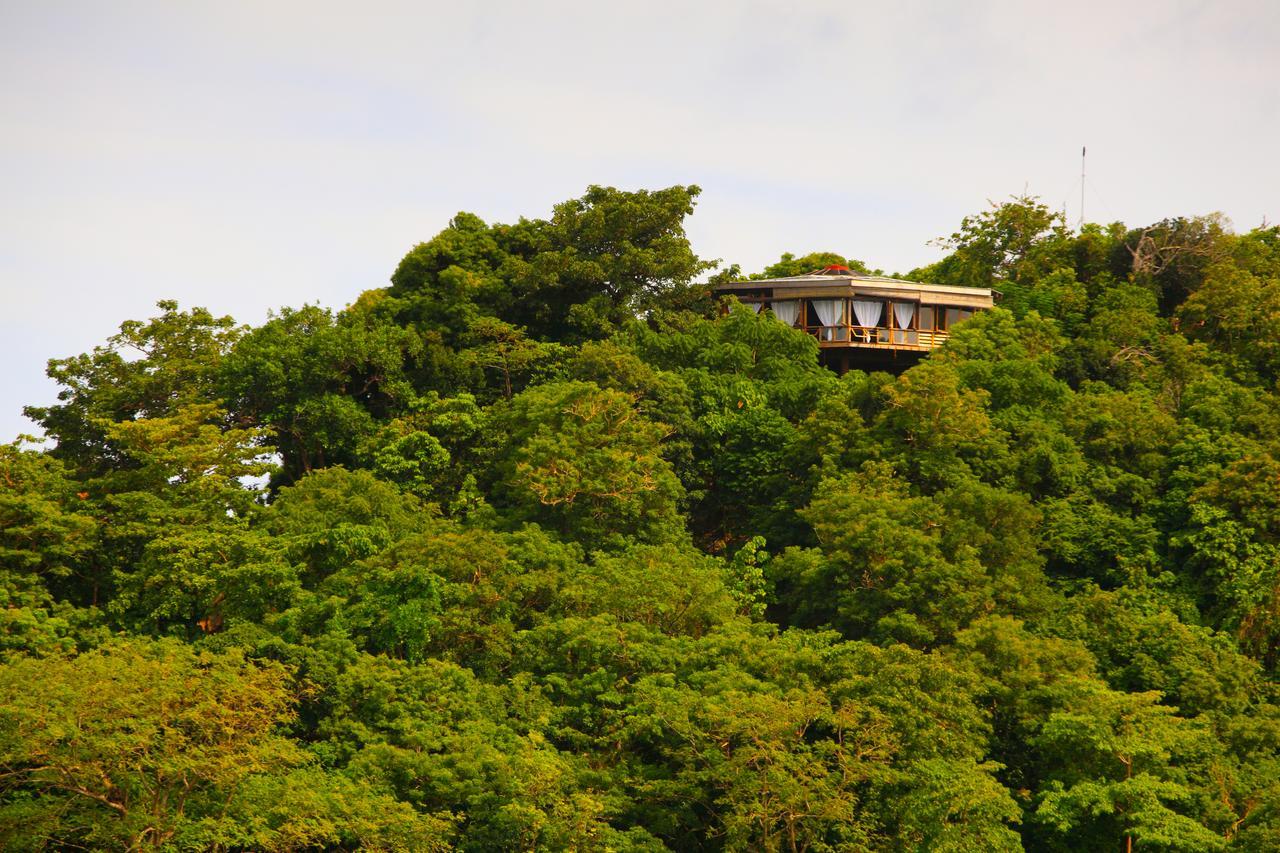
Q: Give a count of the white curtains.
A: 5